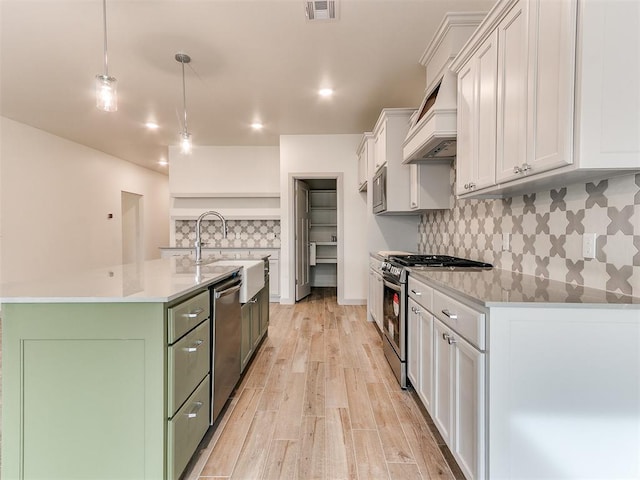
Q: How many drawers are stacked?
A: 3